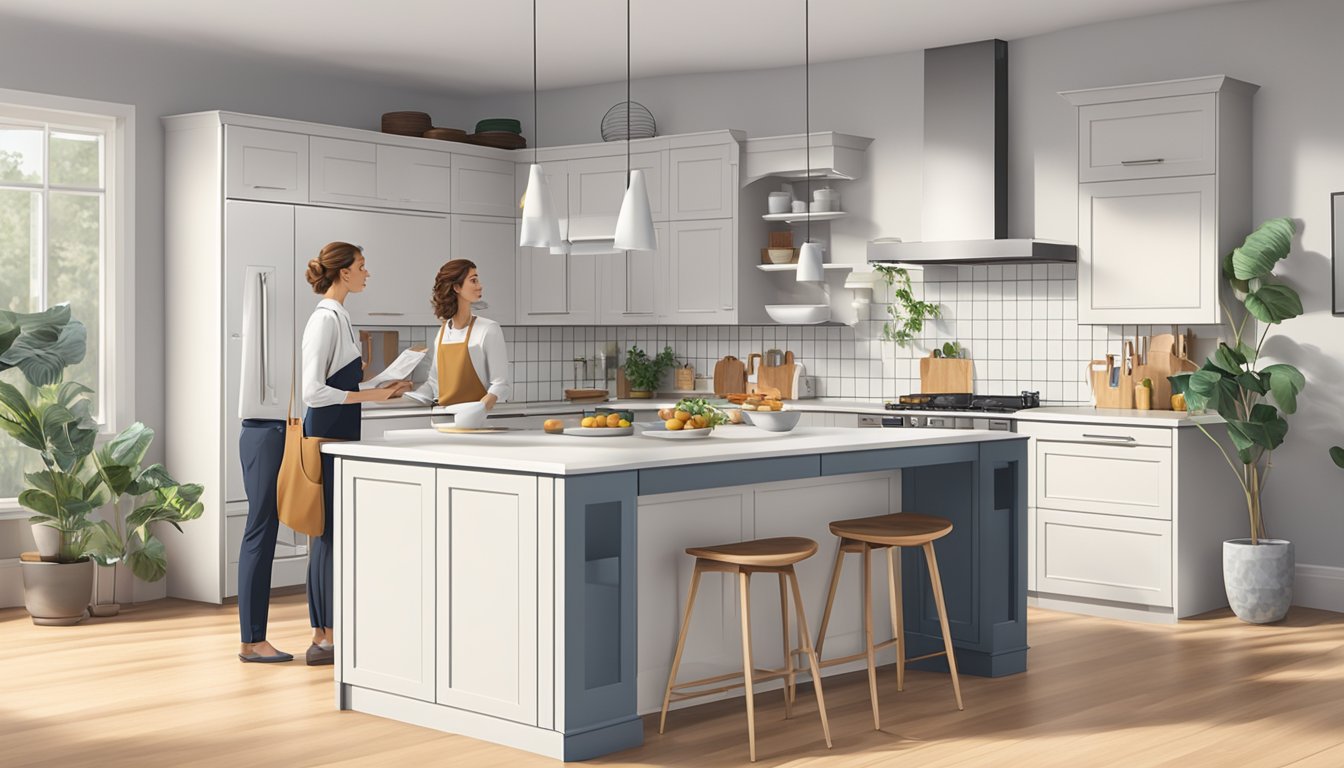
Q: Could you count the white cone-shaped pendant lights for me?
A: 3